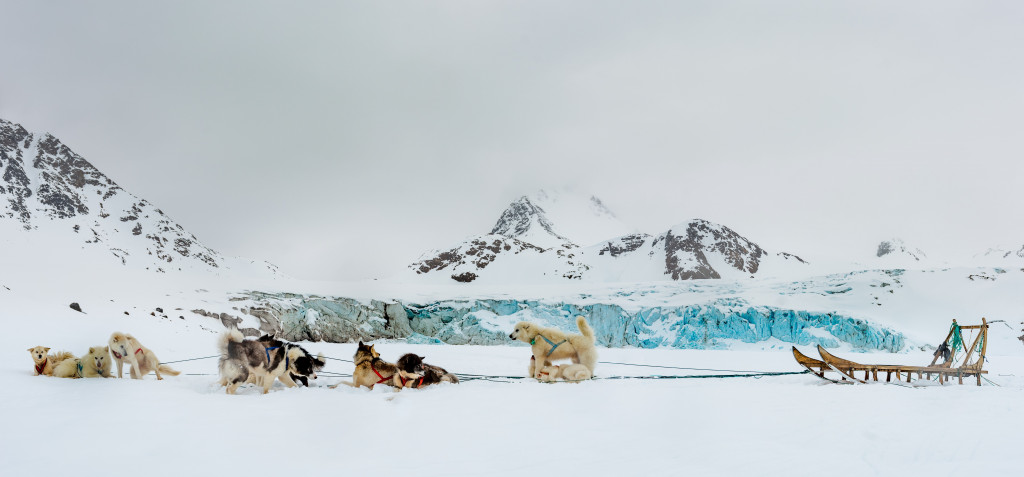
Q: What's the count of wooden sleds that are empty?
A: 1